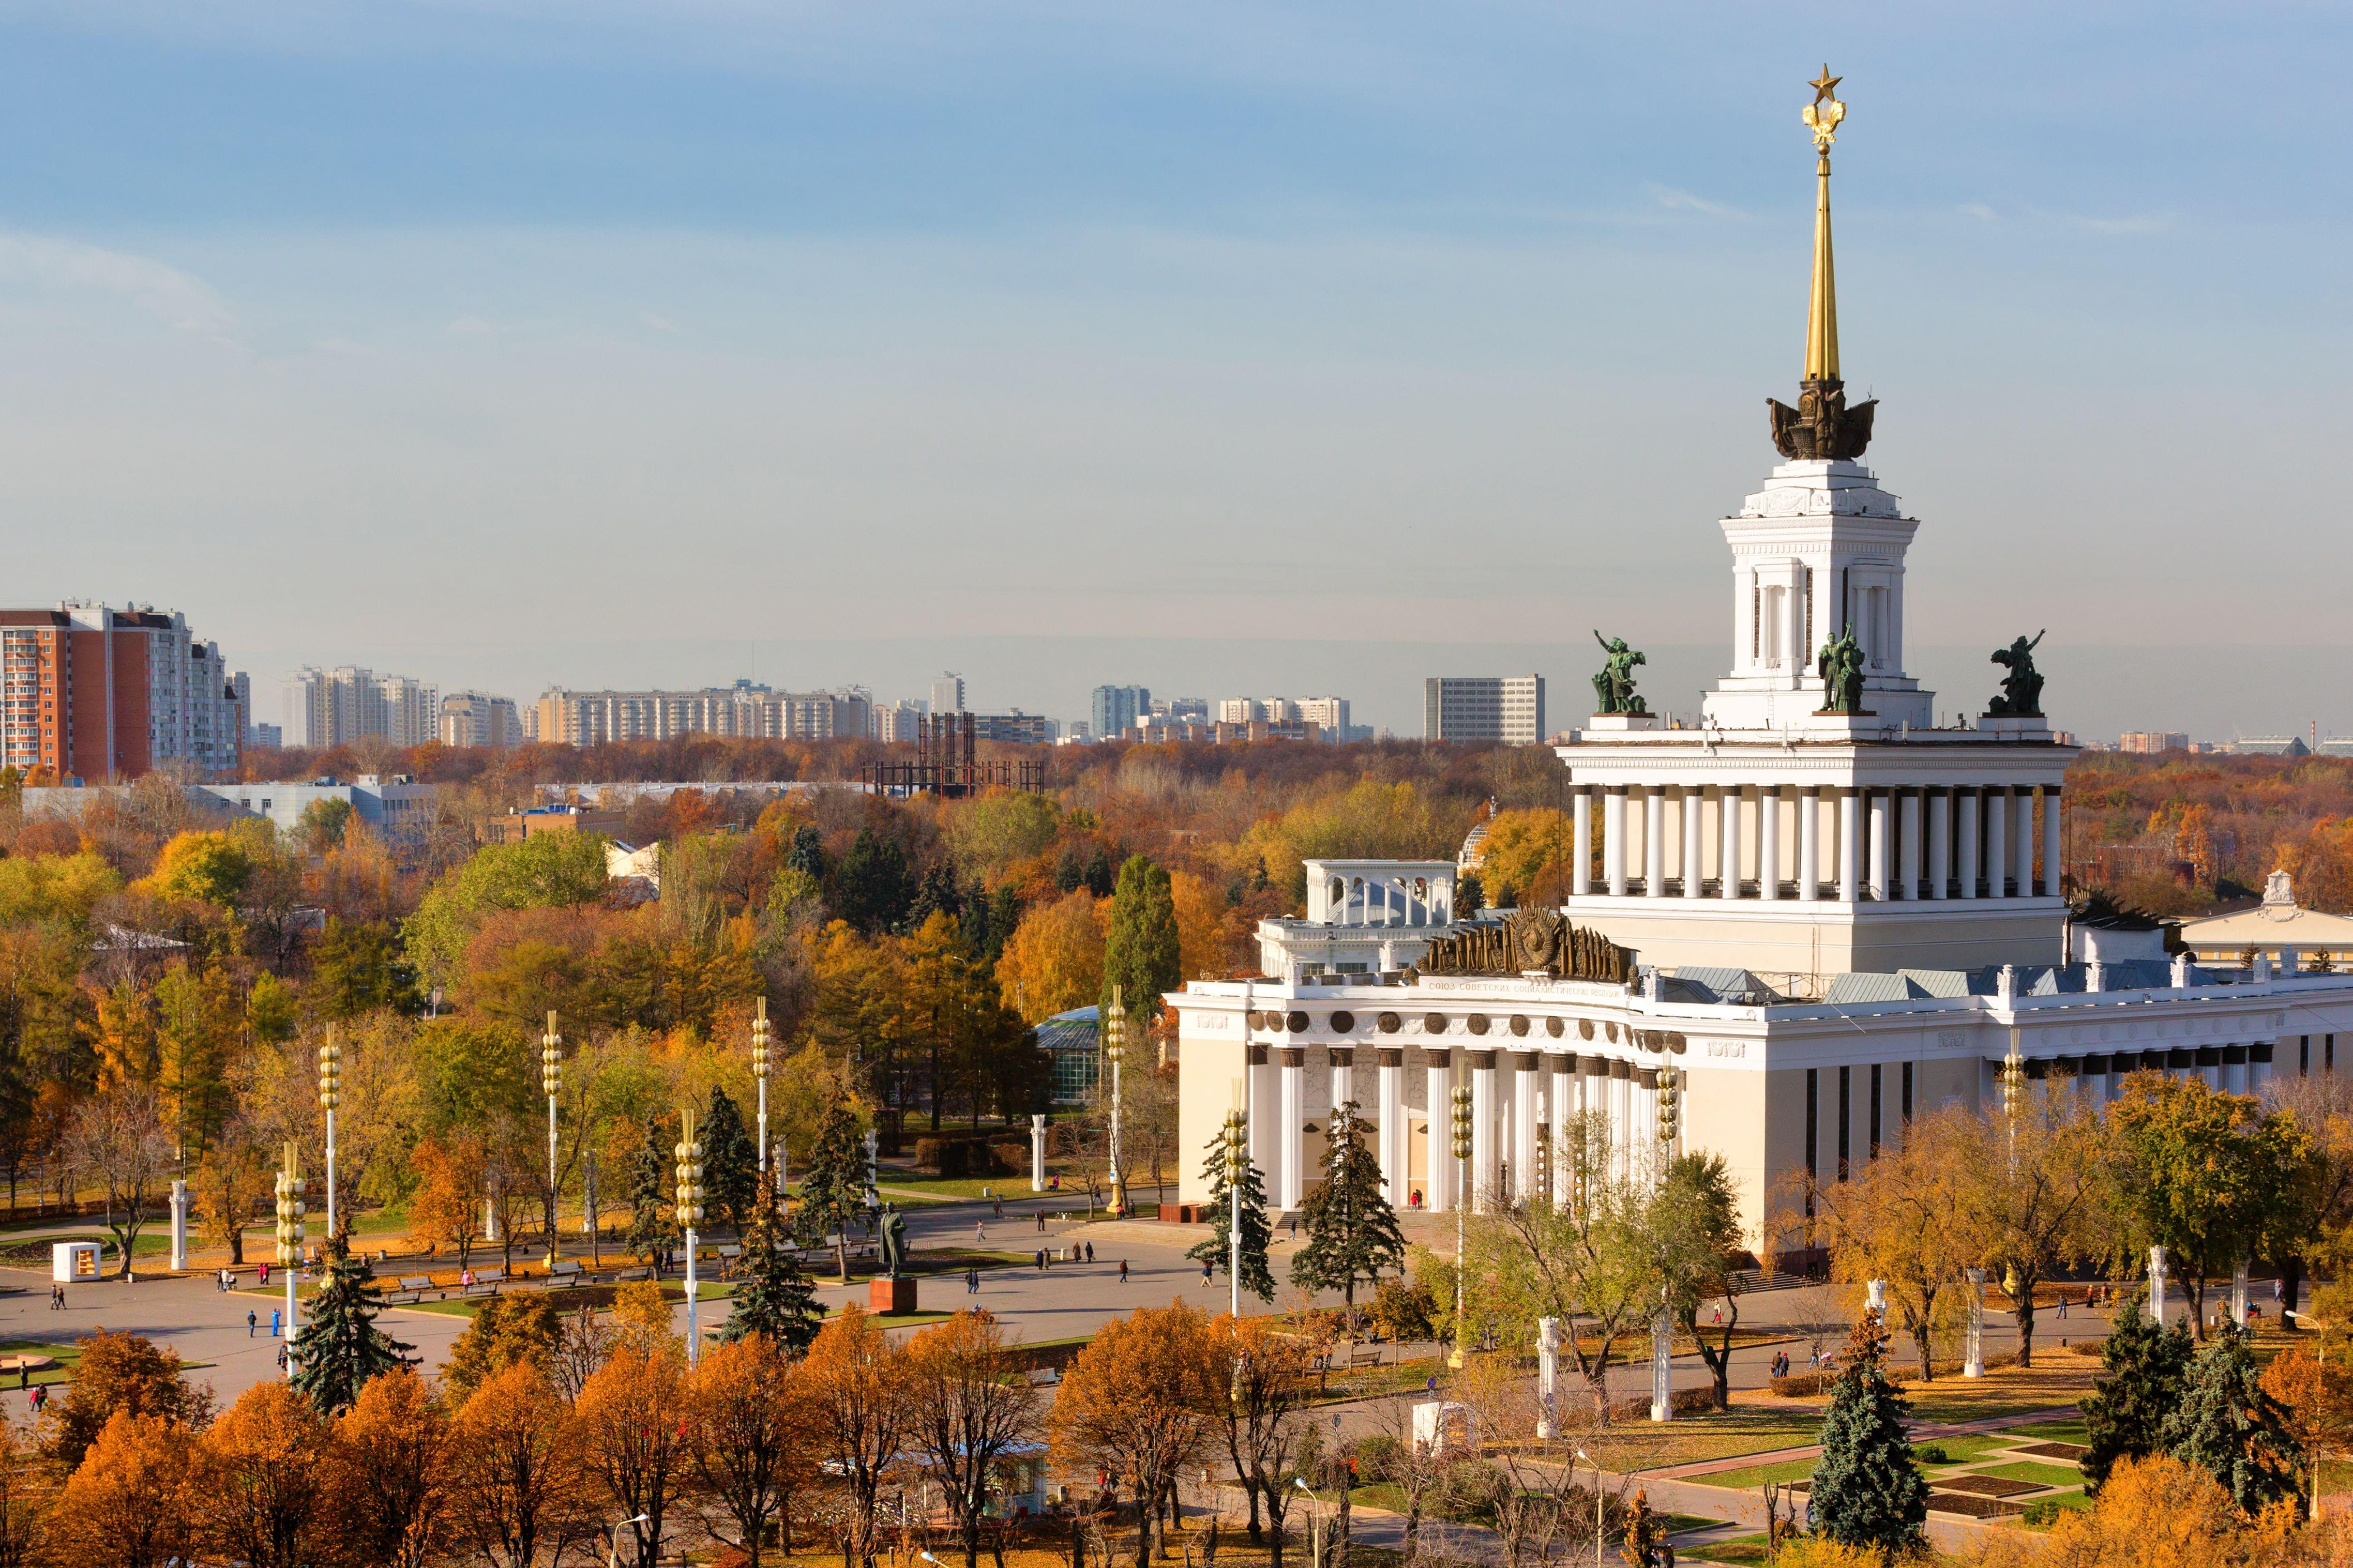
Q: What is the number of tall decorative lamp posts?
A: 10